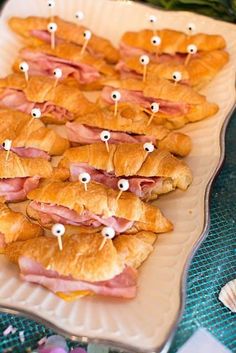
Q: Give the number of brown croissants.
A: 13